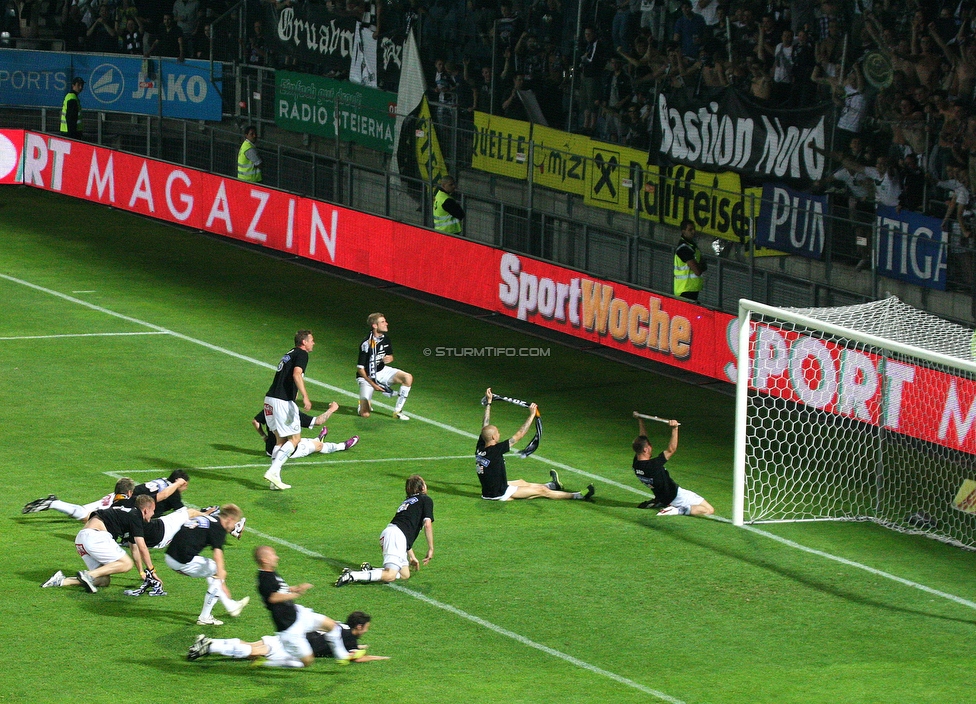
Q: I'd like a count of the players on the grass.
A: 12